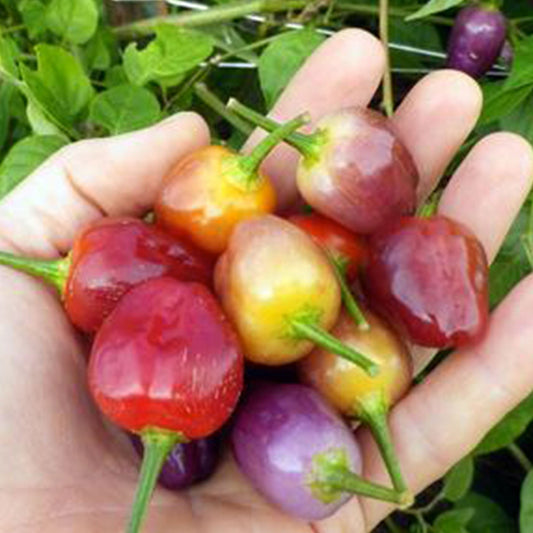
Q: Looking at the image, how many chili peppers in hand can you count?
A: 10